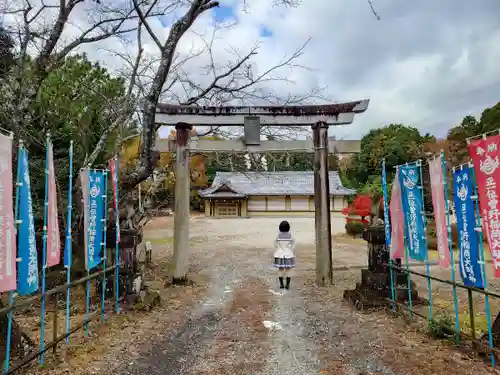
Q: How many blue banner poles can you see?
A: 11